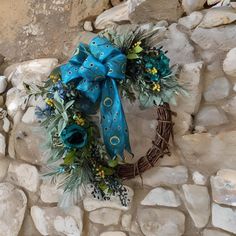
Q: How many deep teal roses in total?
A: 2